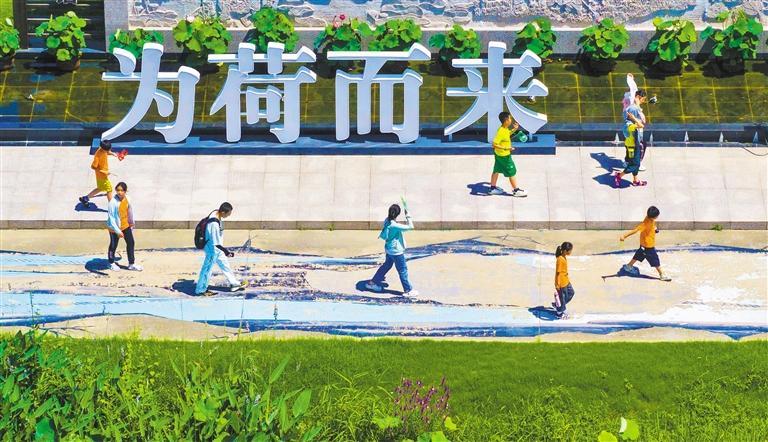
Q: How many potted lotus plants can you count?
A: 12